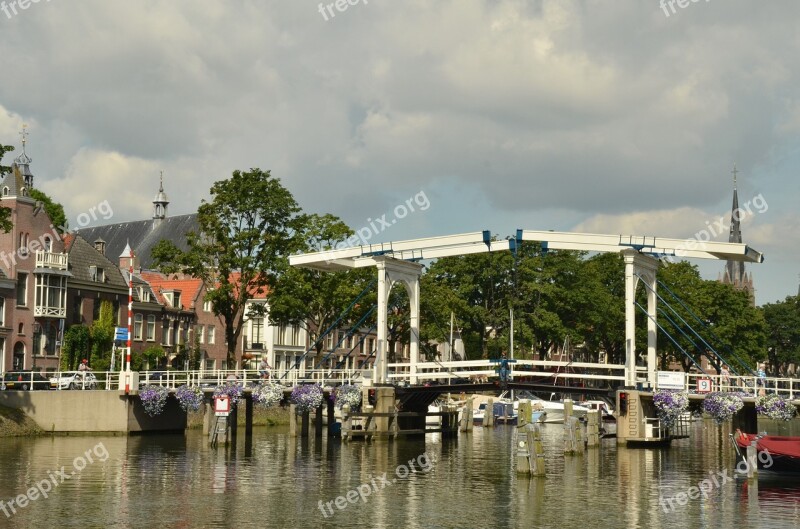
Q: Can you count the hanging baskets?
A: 9